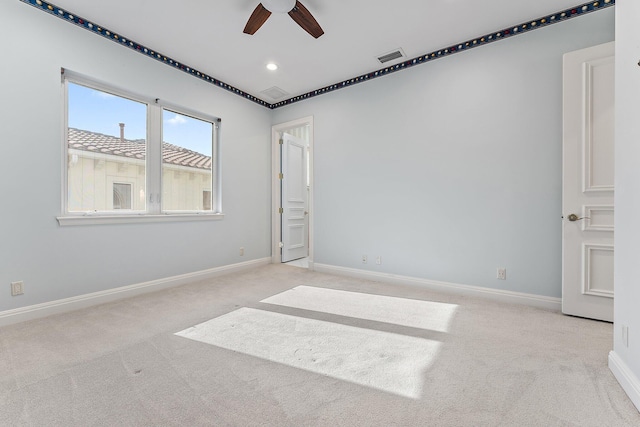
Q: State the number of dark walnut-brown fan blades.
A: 2